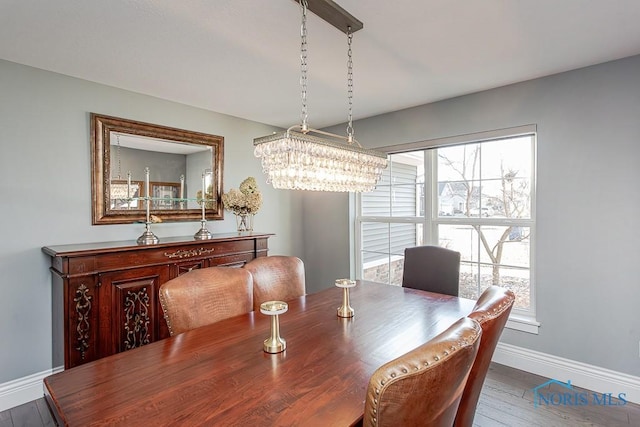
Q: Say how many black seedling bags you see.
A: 0